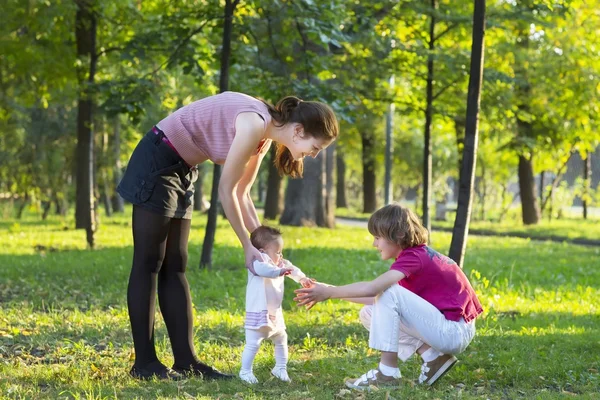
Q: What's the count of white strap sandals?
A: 2